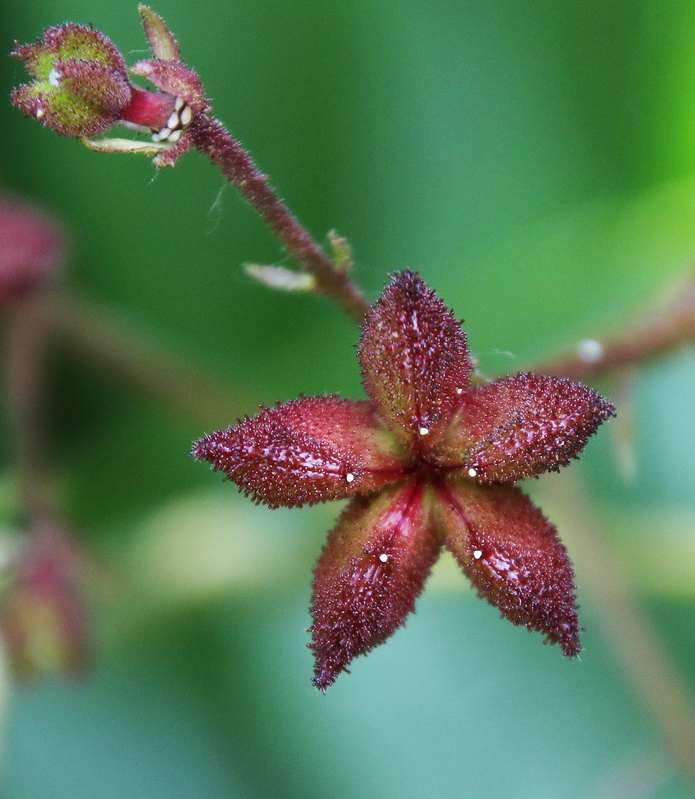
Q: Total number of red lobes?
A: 5